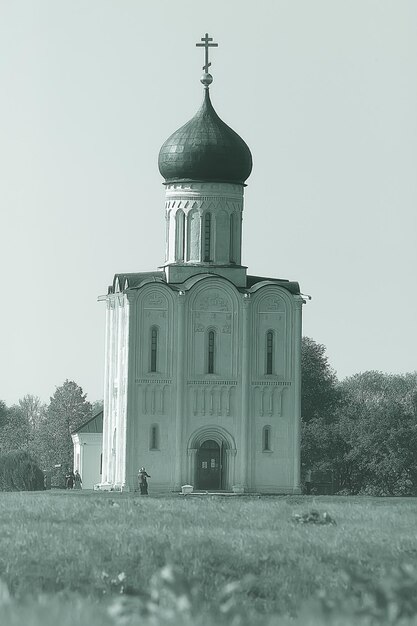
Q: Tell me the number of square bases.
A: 1